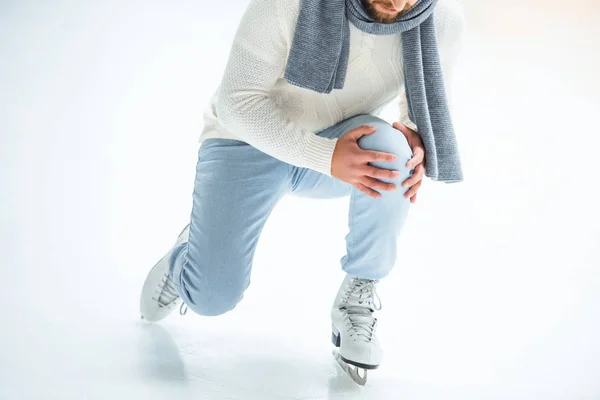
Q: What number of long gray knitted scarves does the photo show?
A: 1